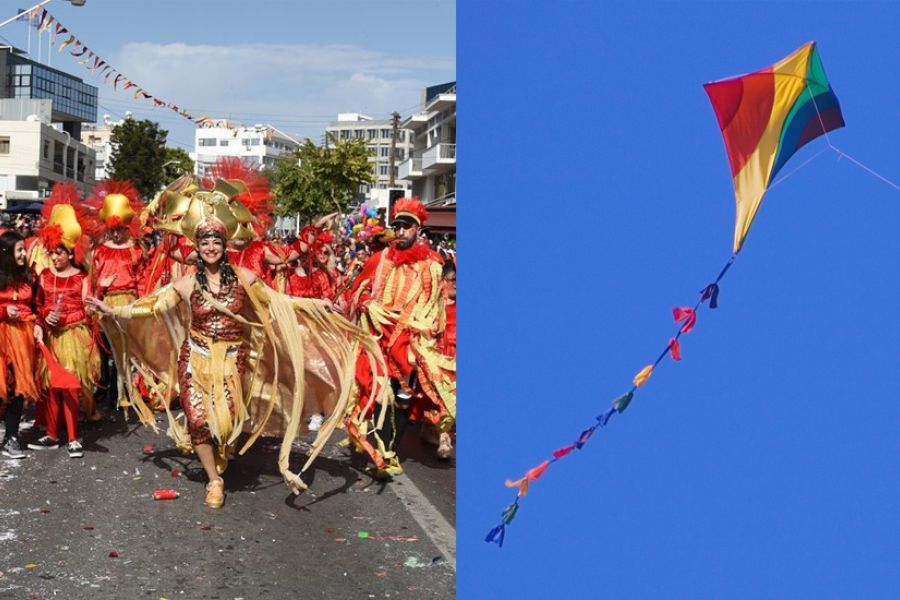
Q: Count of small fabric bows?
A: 12